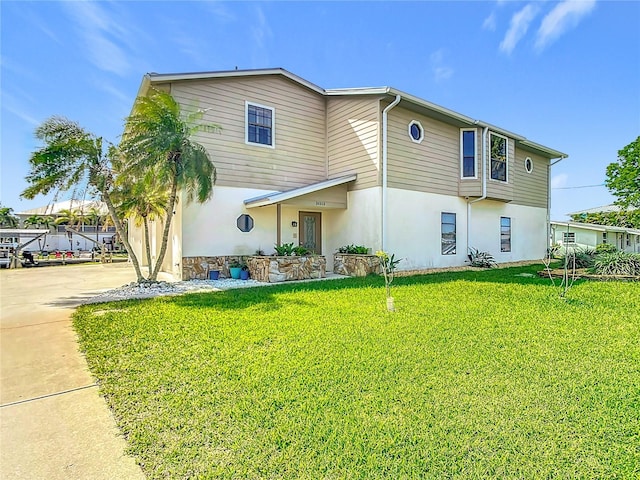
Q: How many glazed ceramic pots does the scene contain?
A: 3